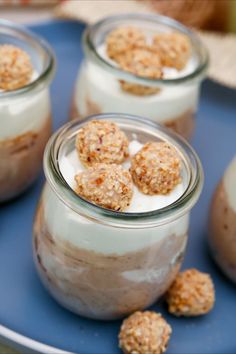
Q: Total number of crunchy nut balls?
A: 9